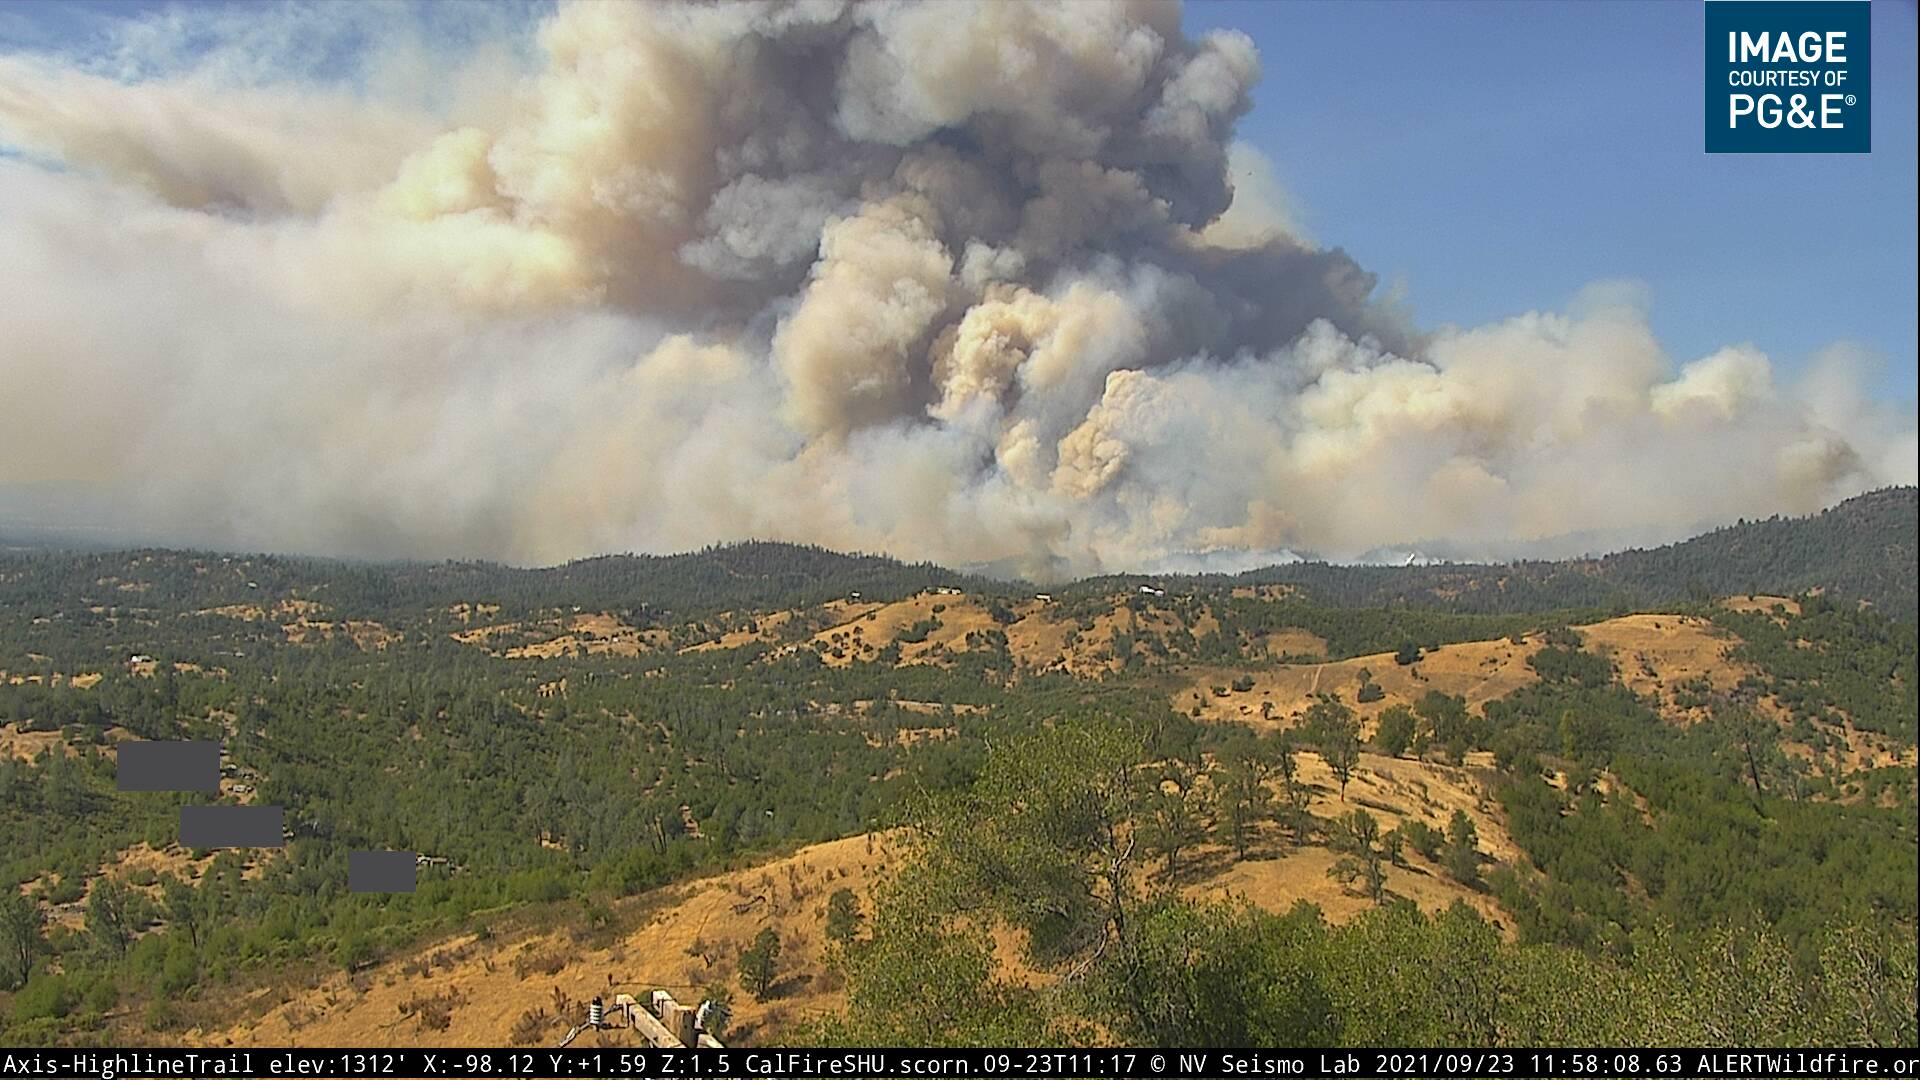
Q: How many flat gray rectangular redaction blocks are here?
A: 3